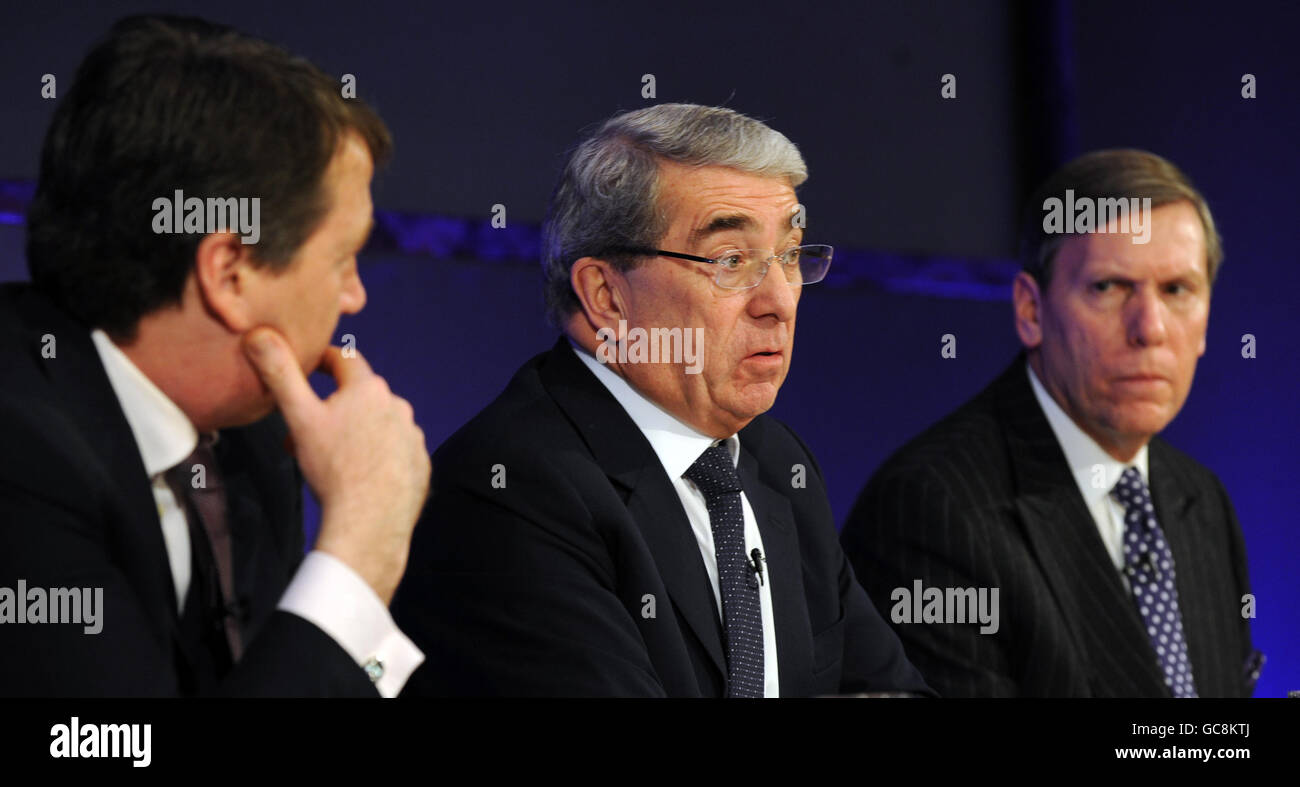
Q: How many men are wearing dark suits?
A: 3